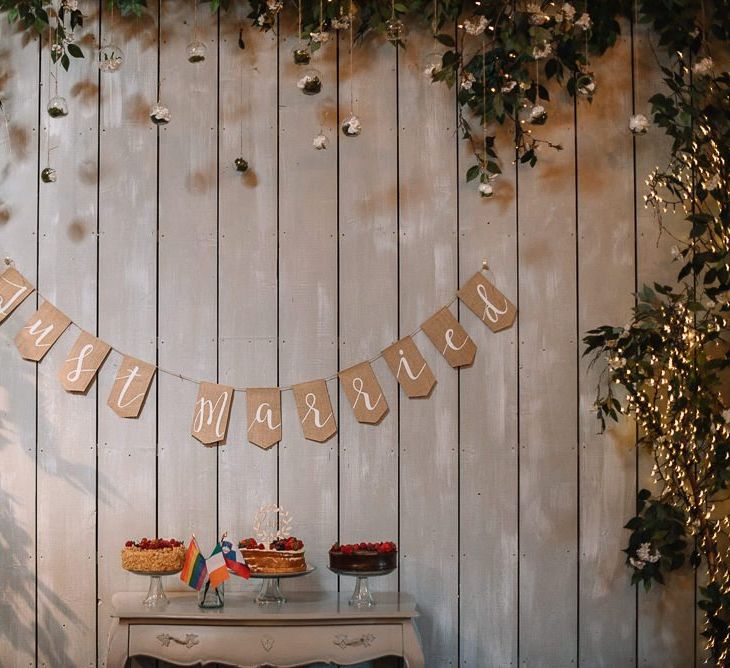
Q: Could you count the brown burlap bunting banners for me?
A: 11